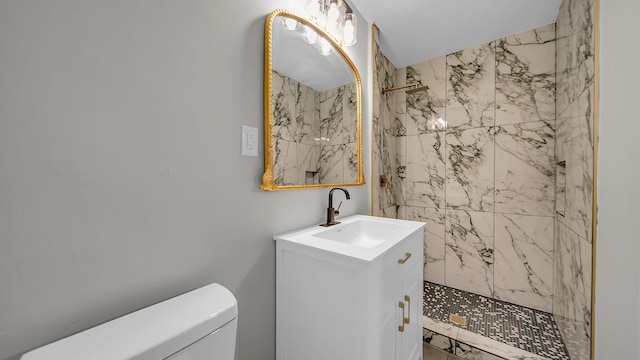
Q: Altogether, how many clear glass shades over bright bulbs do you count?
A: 3